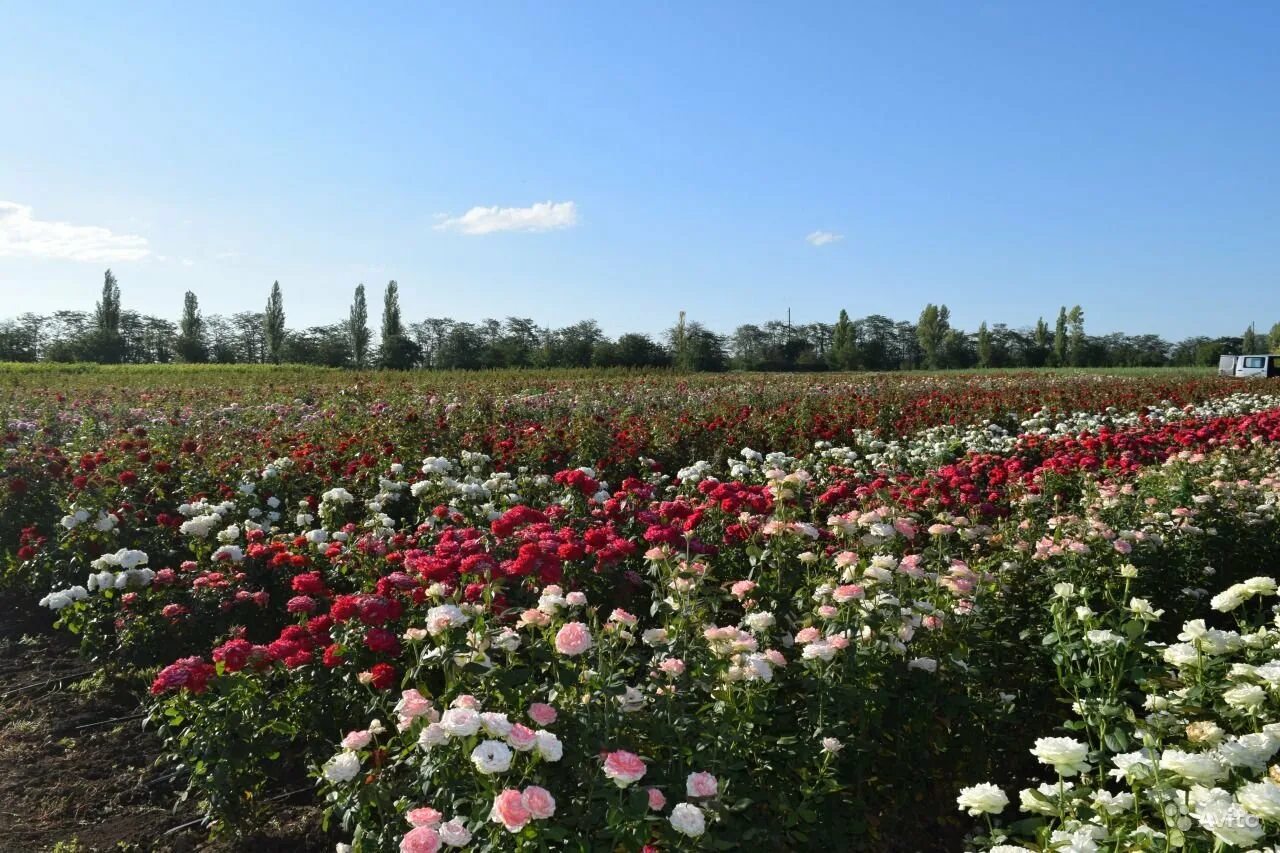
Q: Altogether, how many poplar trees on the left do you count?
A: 5